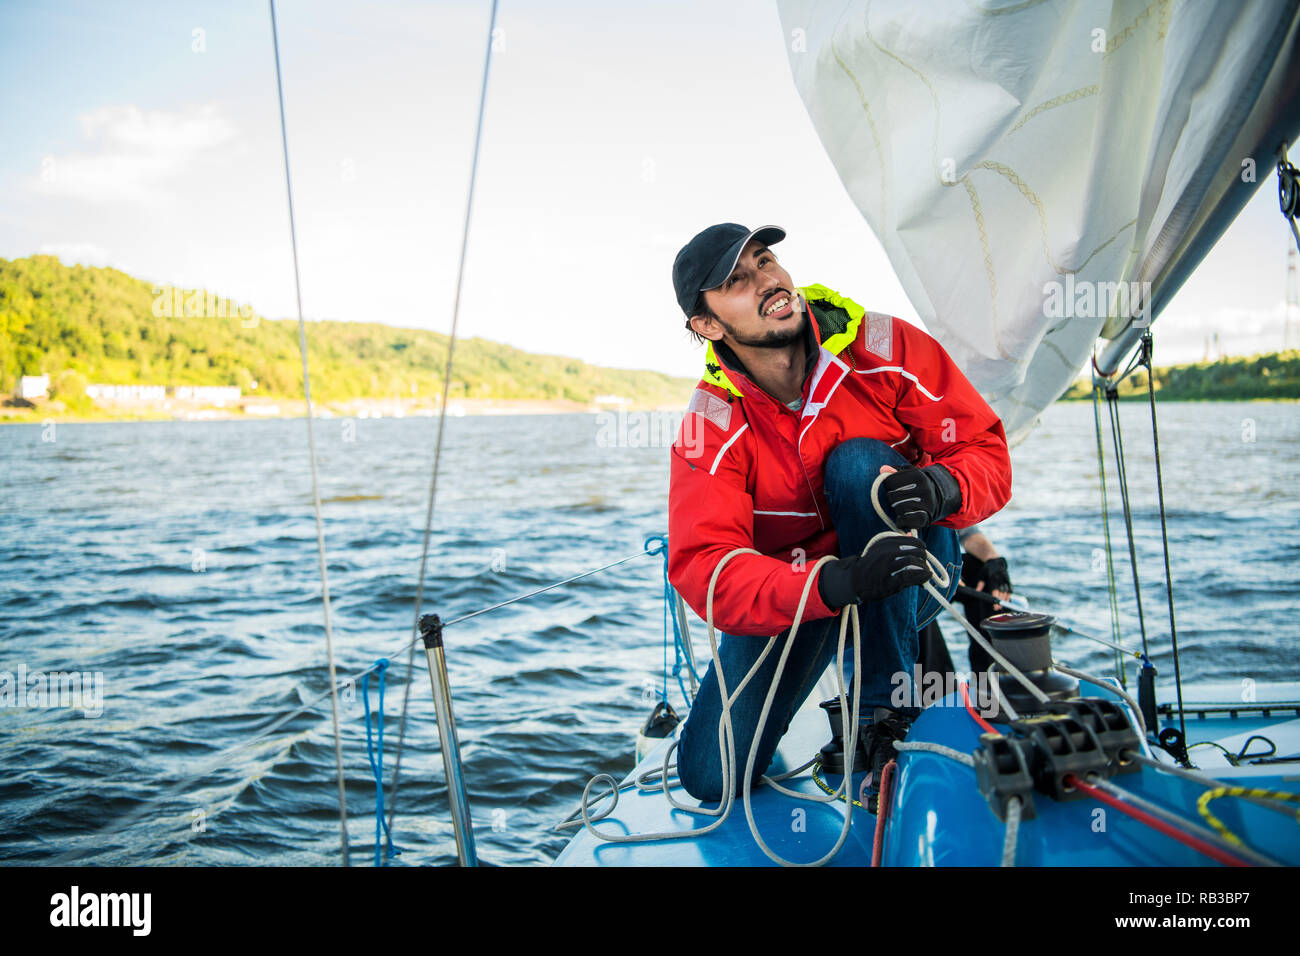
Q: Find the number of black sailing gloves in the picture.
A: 3